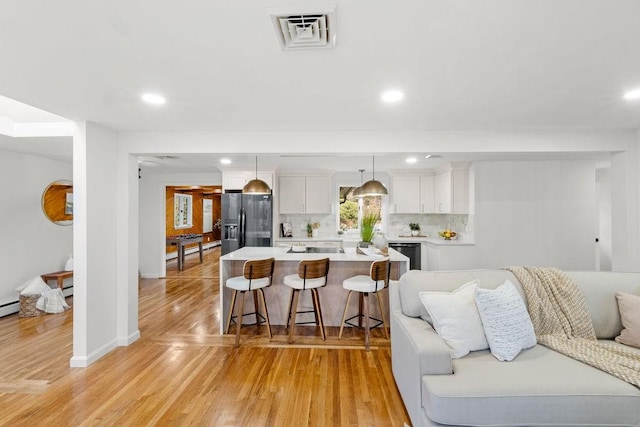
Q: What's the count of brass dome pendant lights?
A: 3